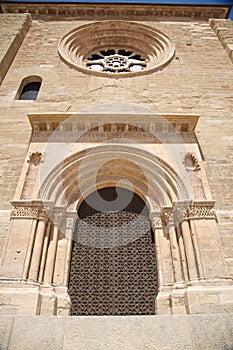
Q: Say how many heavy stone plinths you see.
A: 2